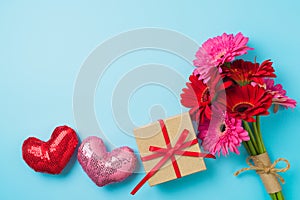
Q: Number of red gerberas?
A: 3